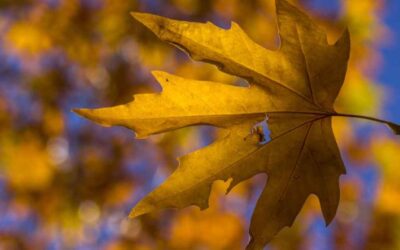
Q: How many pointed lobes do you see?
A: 5